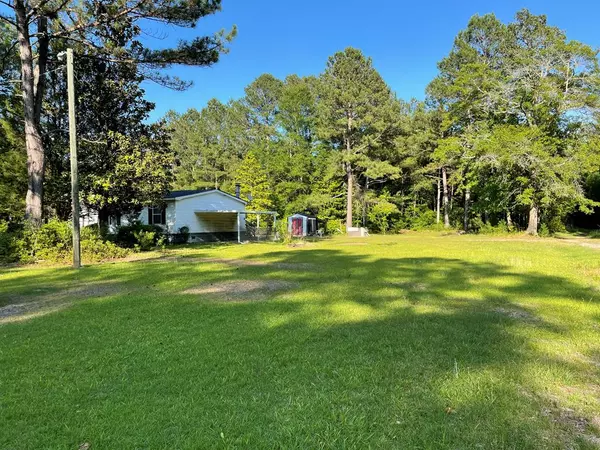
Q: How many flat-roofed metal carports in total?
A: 1